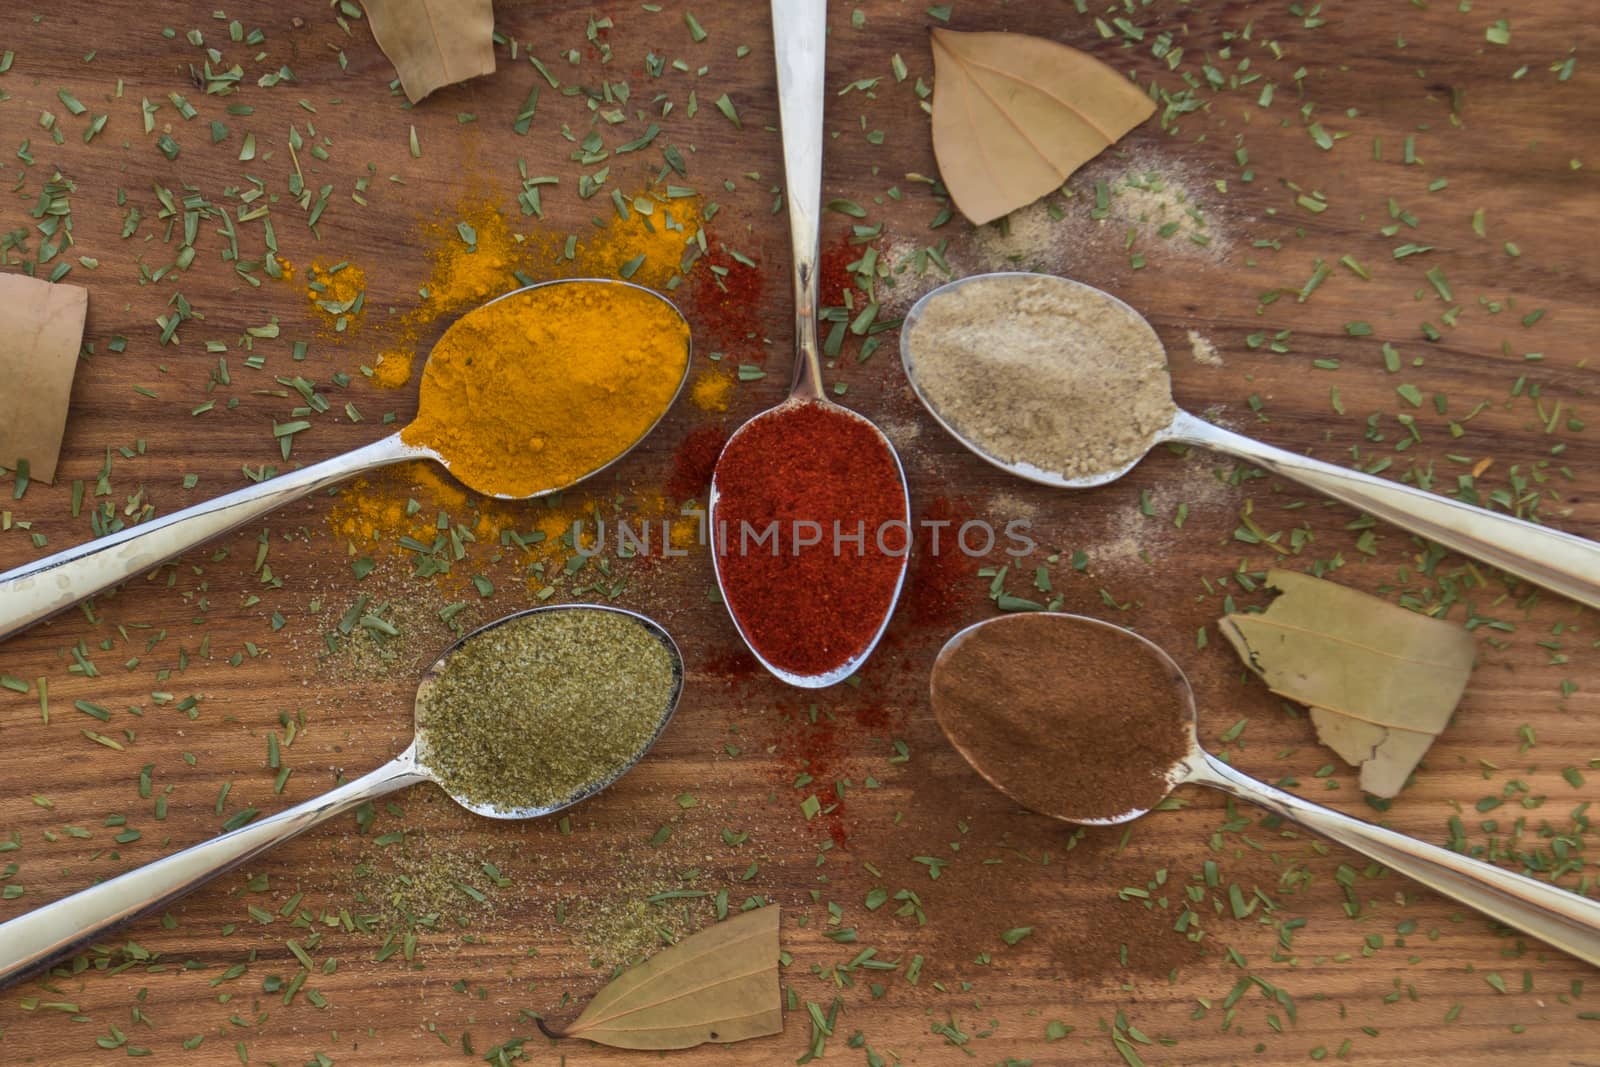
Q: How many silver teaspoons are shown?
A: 5